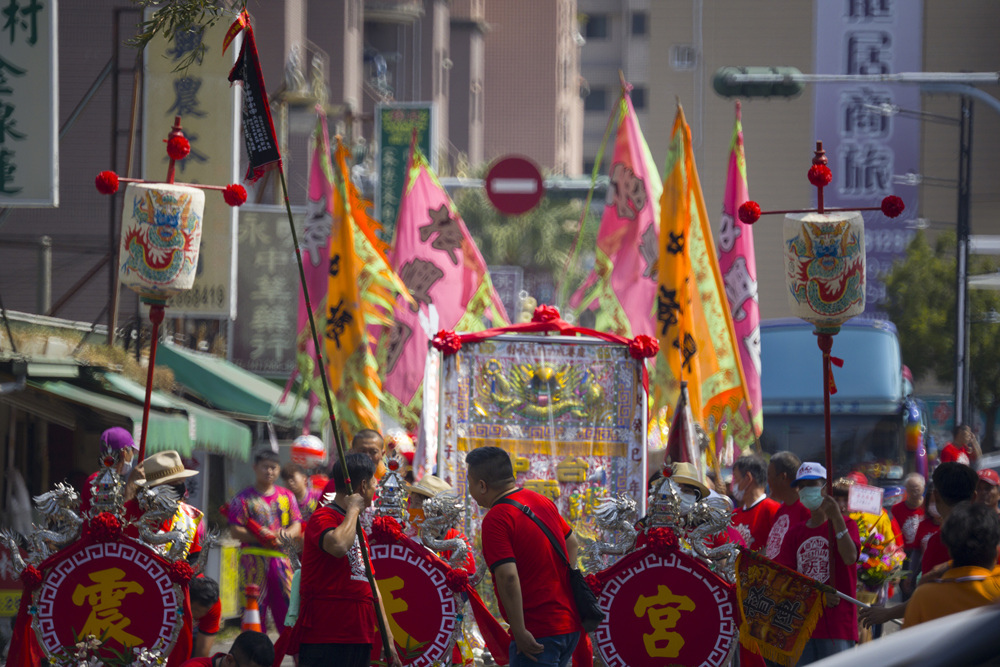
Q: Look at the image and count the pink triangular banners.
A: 4